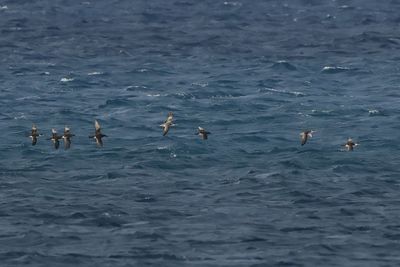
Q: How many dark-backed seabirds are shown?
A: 8